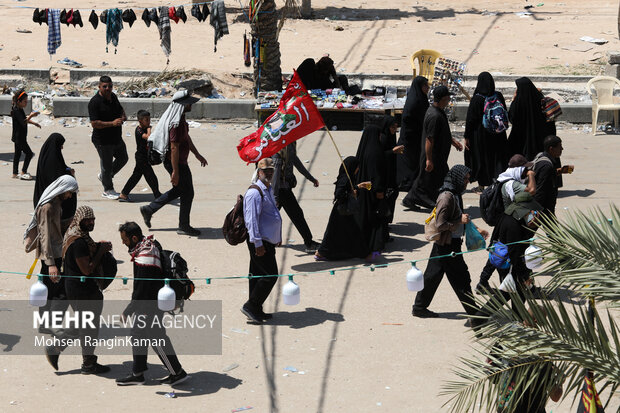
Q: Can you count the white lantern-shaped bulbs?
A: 5